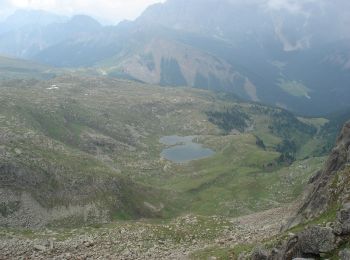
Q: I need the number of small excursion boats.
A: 0